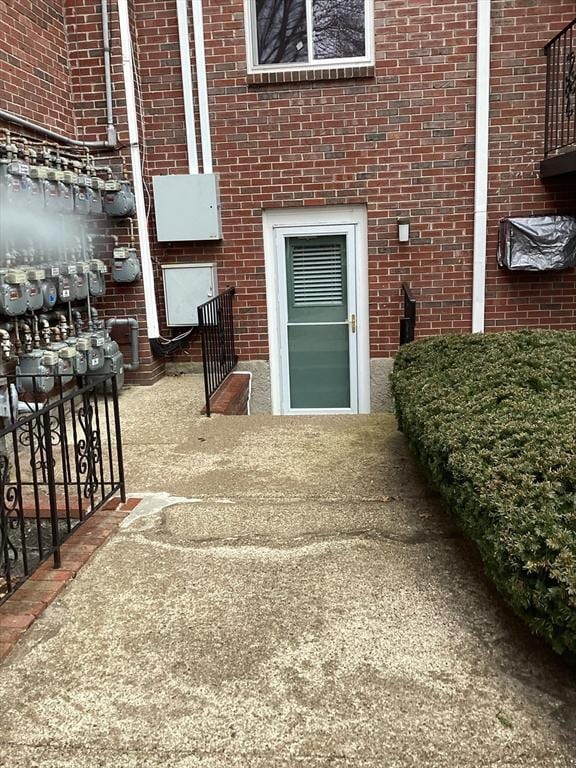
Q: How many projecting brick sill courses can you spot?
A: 1